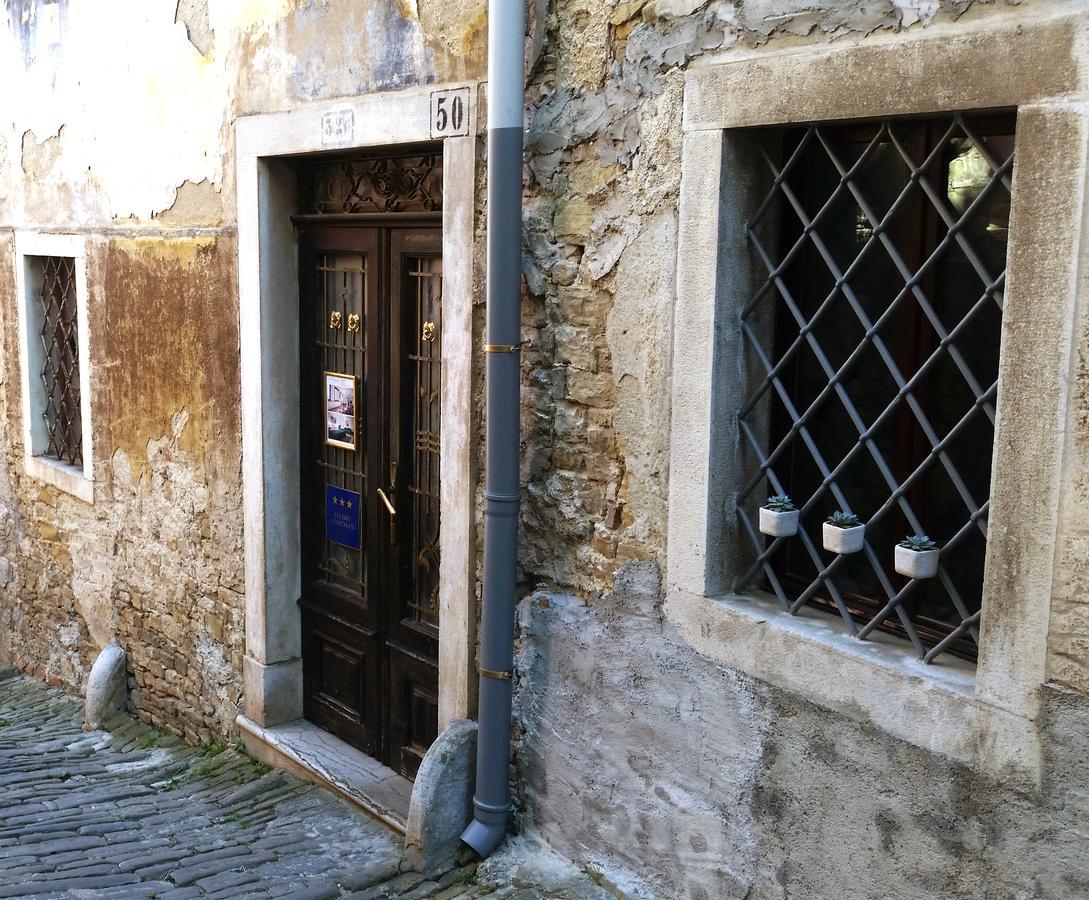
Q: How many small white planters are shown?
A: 3